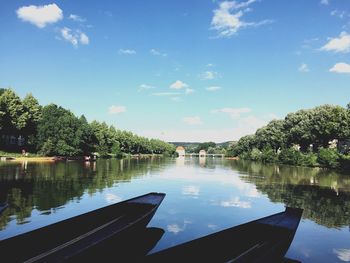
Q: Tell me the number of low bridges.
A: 1